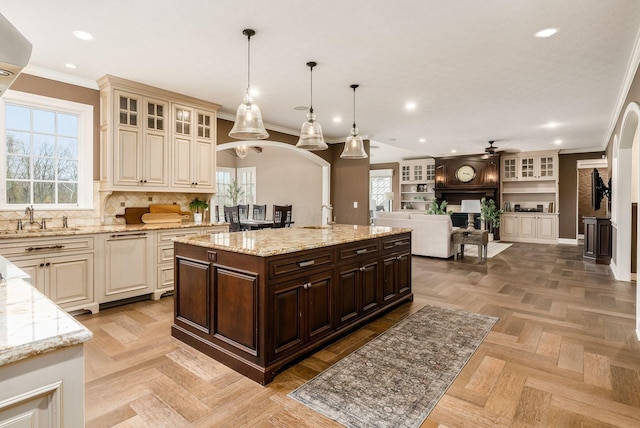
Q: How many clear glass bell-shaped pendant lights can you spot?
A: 3